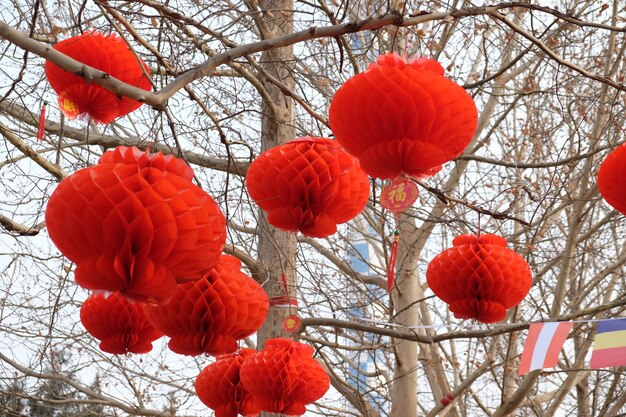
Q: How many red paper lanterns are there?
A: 10